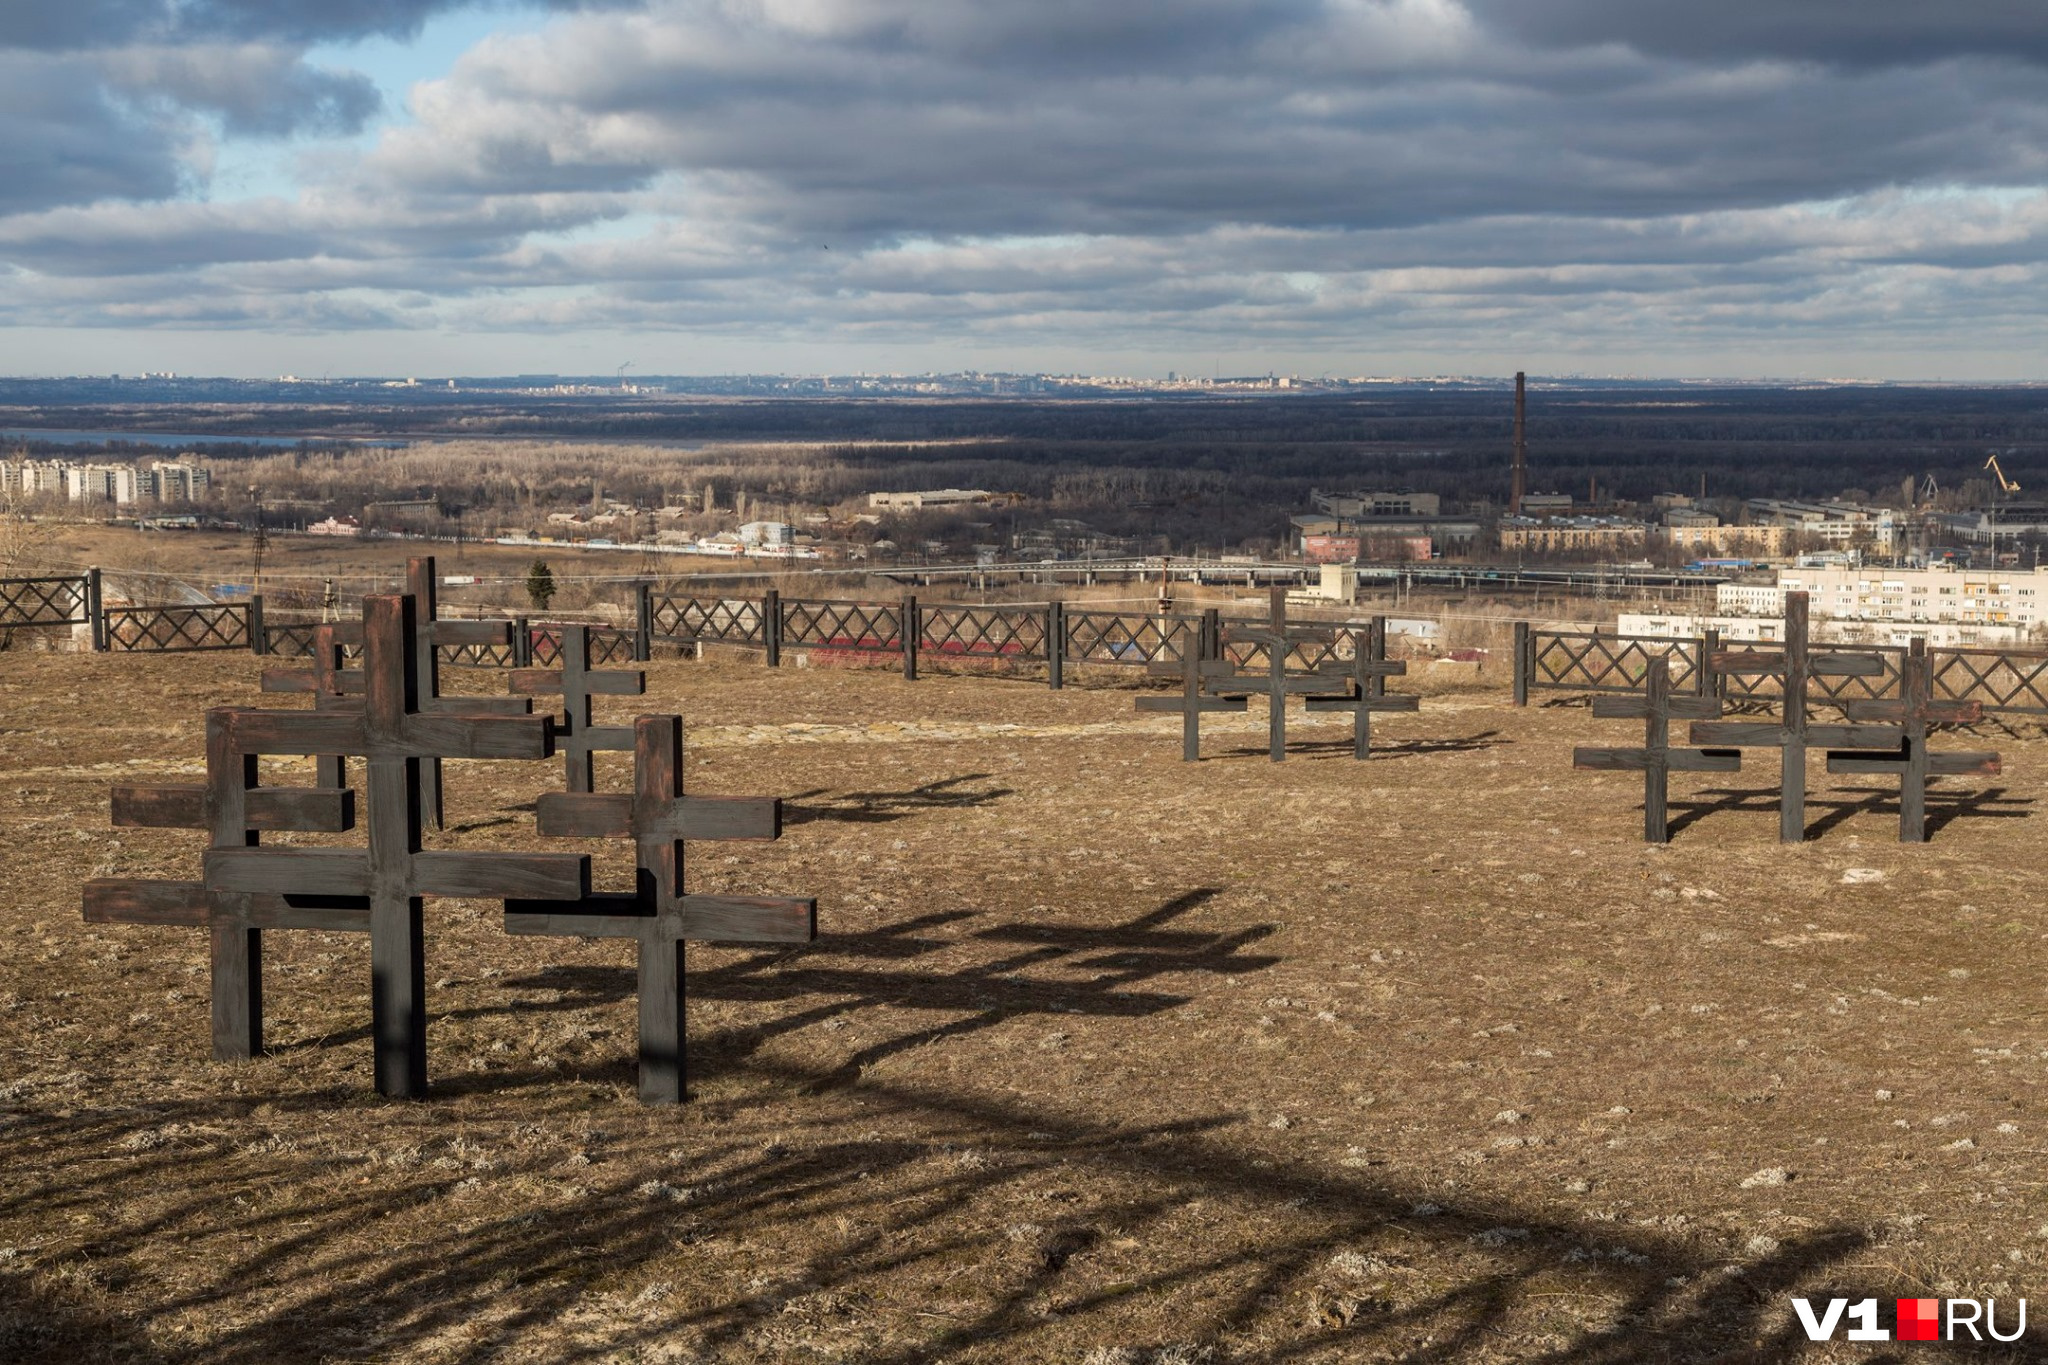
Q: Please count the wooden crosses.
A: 12